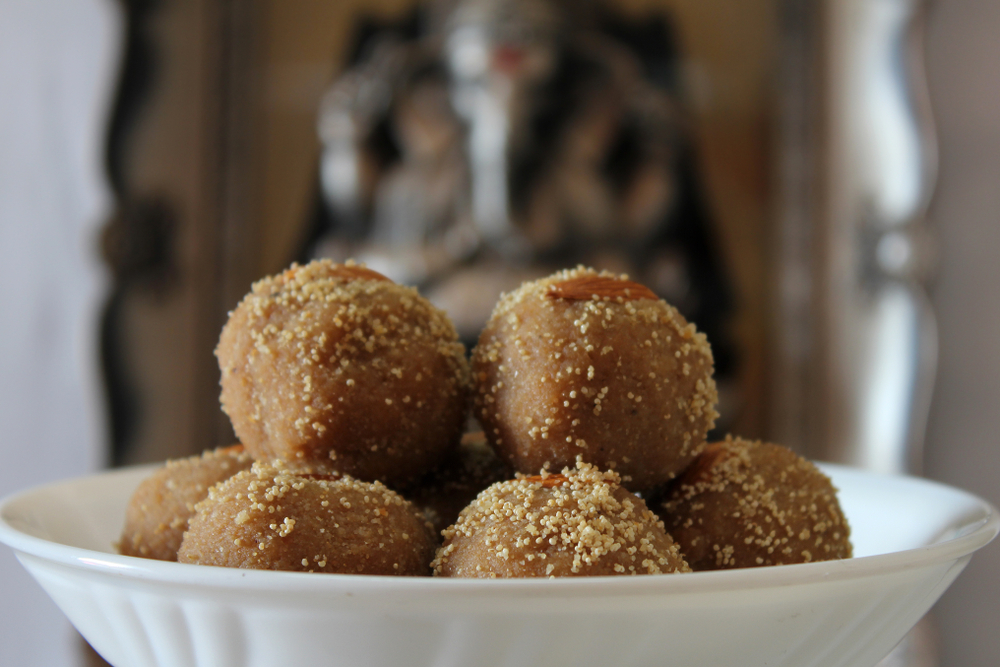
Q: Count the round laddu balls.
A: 7